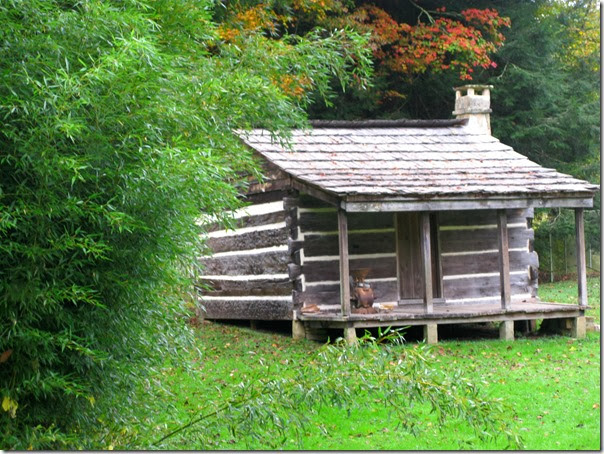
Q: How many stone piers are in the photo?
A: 5